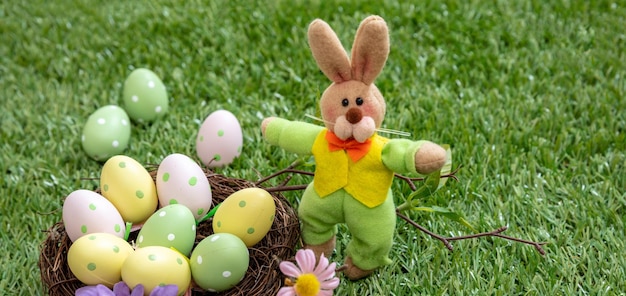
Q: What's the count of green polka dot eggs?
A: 4